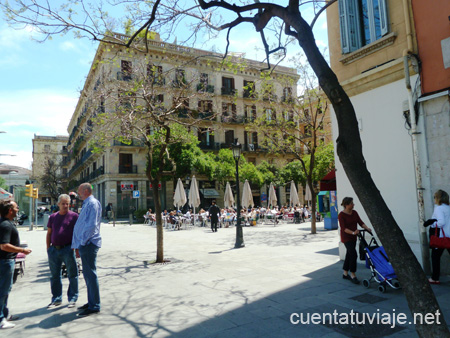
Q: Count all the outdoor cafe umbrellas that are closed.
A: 7